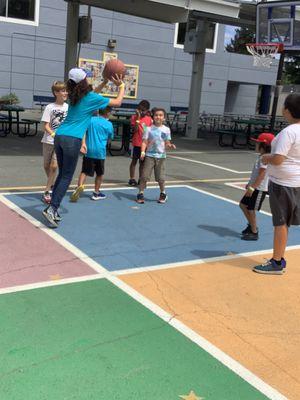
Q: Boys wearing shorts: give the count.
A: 6